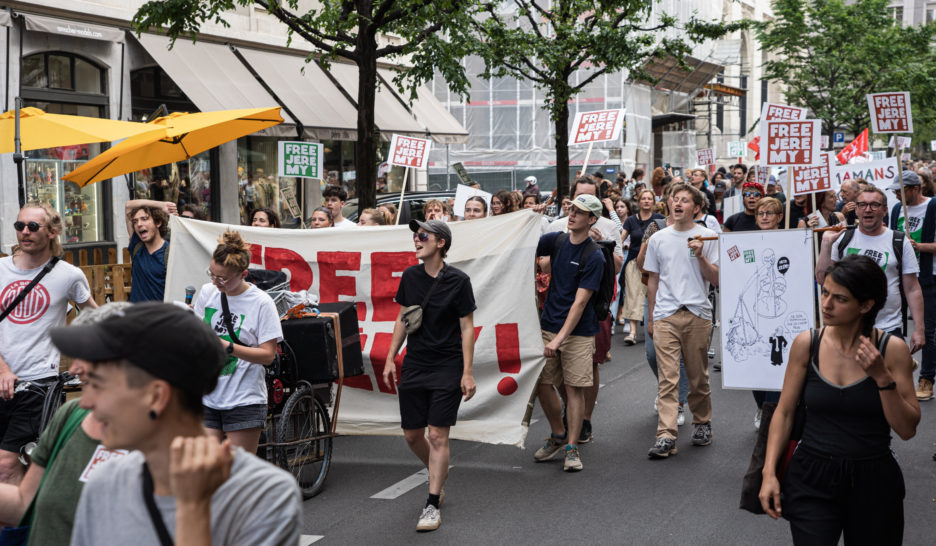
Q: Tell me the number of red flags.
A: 2